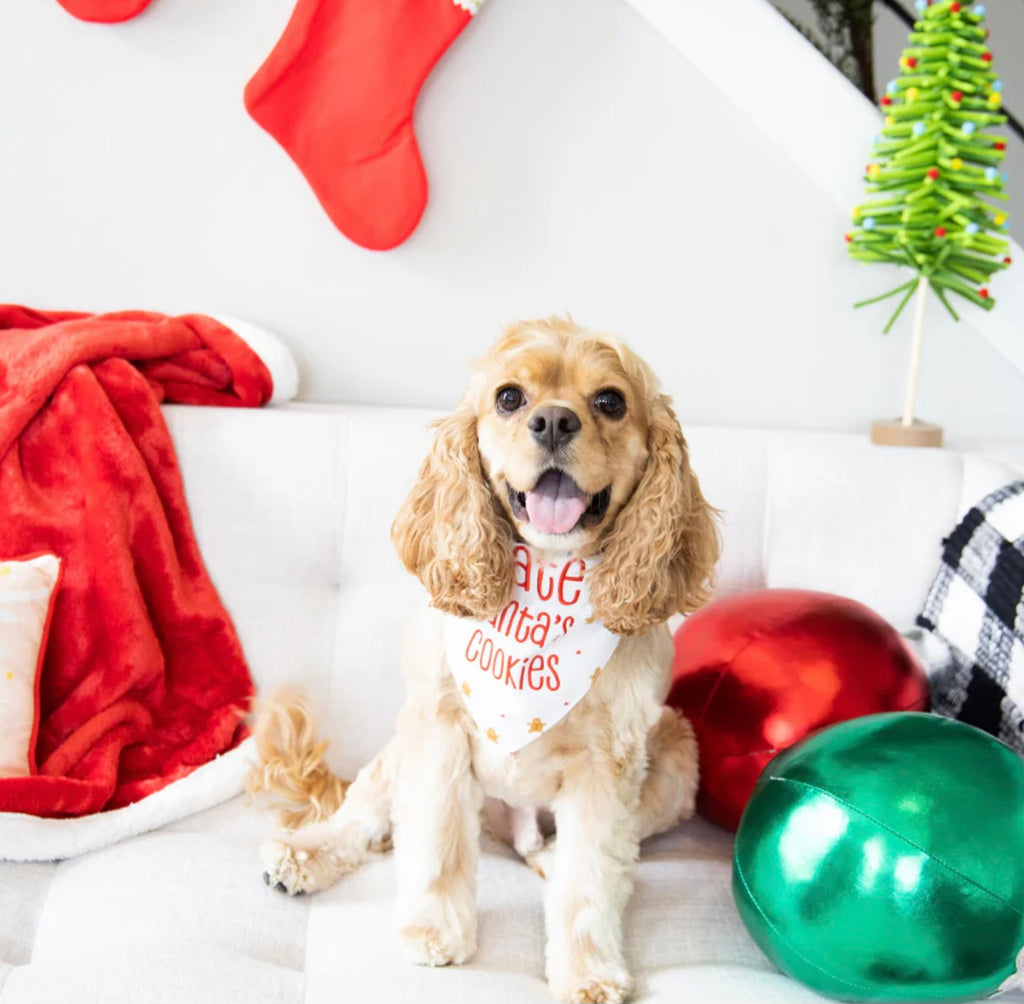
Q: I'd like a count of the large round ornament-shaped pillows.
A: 2